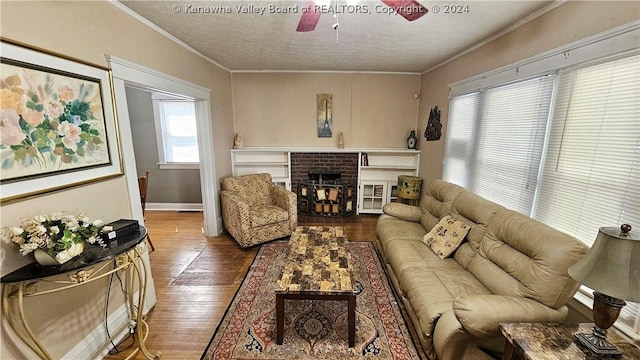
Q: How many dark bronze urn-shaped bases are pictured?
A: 1